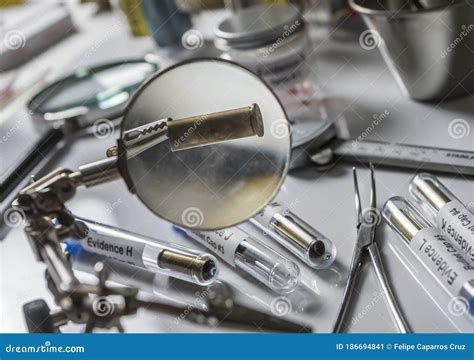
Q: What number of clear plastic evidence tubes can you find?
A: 5